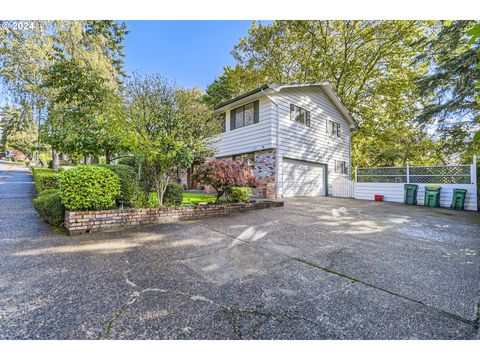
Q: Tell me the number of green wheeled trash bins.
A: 3